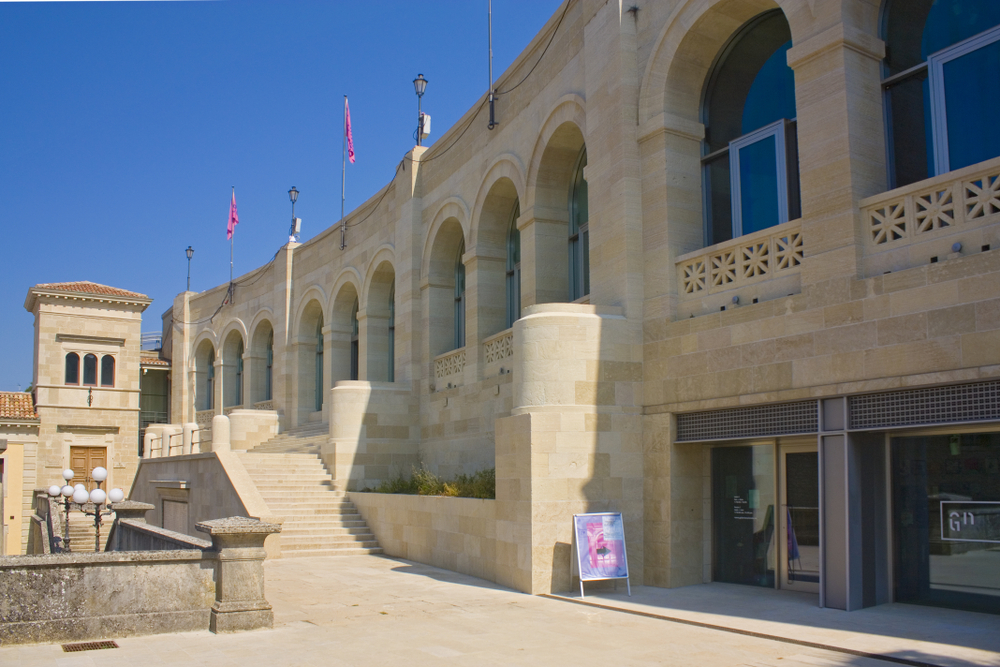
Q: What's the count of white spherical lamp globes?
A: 8